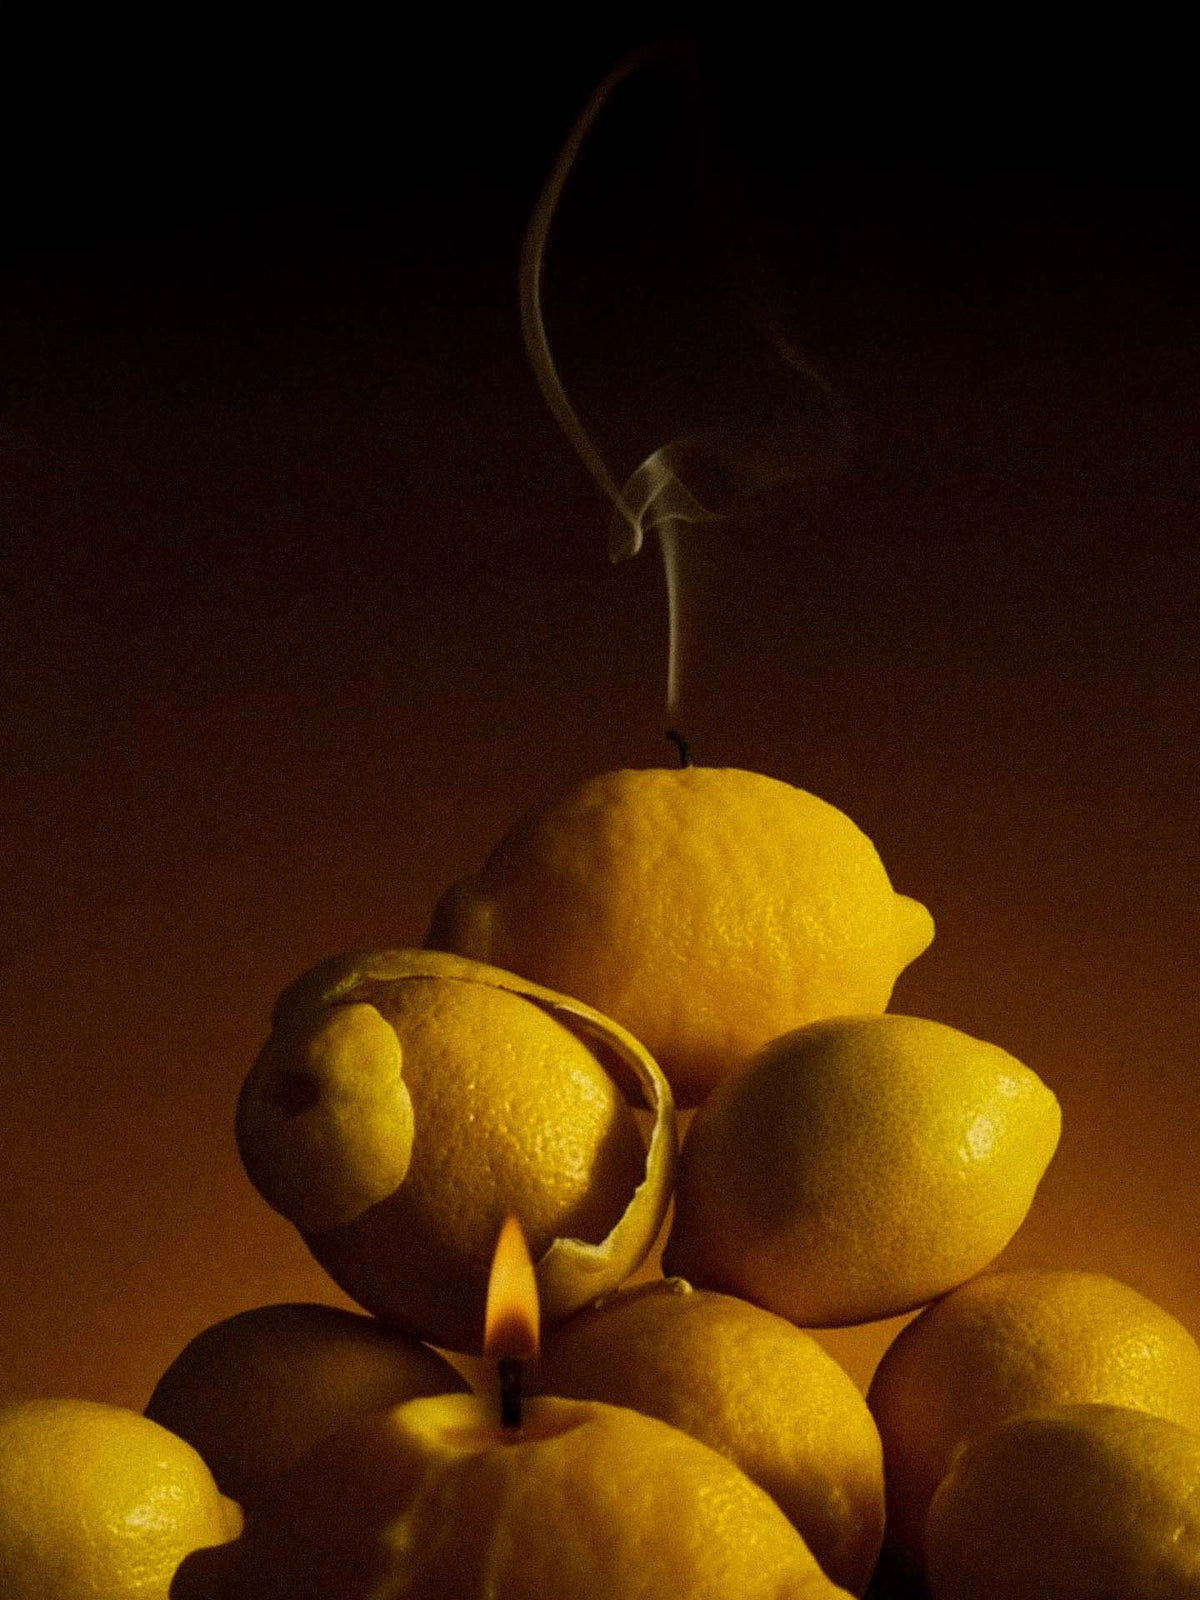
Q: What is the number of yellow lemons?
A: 9